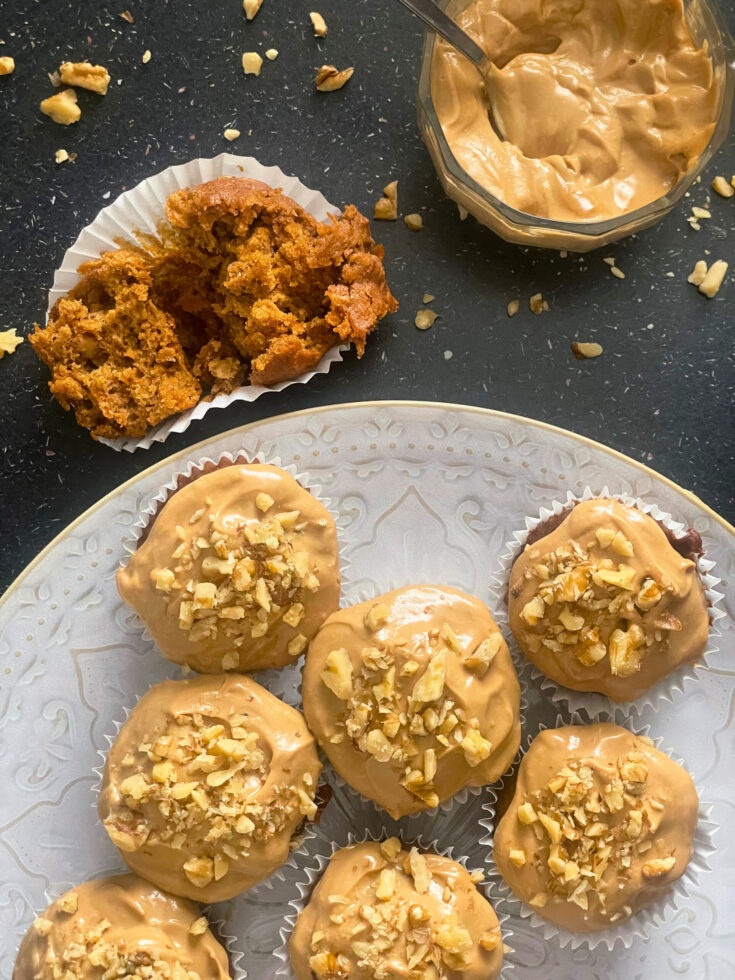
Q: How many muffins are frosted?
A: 7